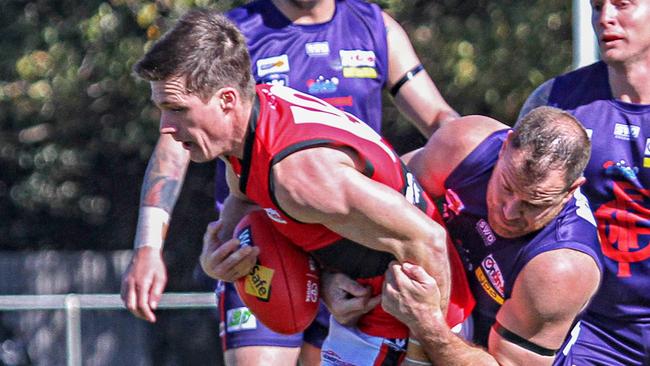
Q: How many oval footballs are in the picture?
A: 1